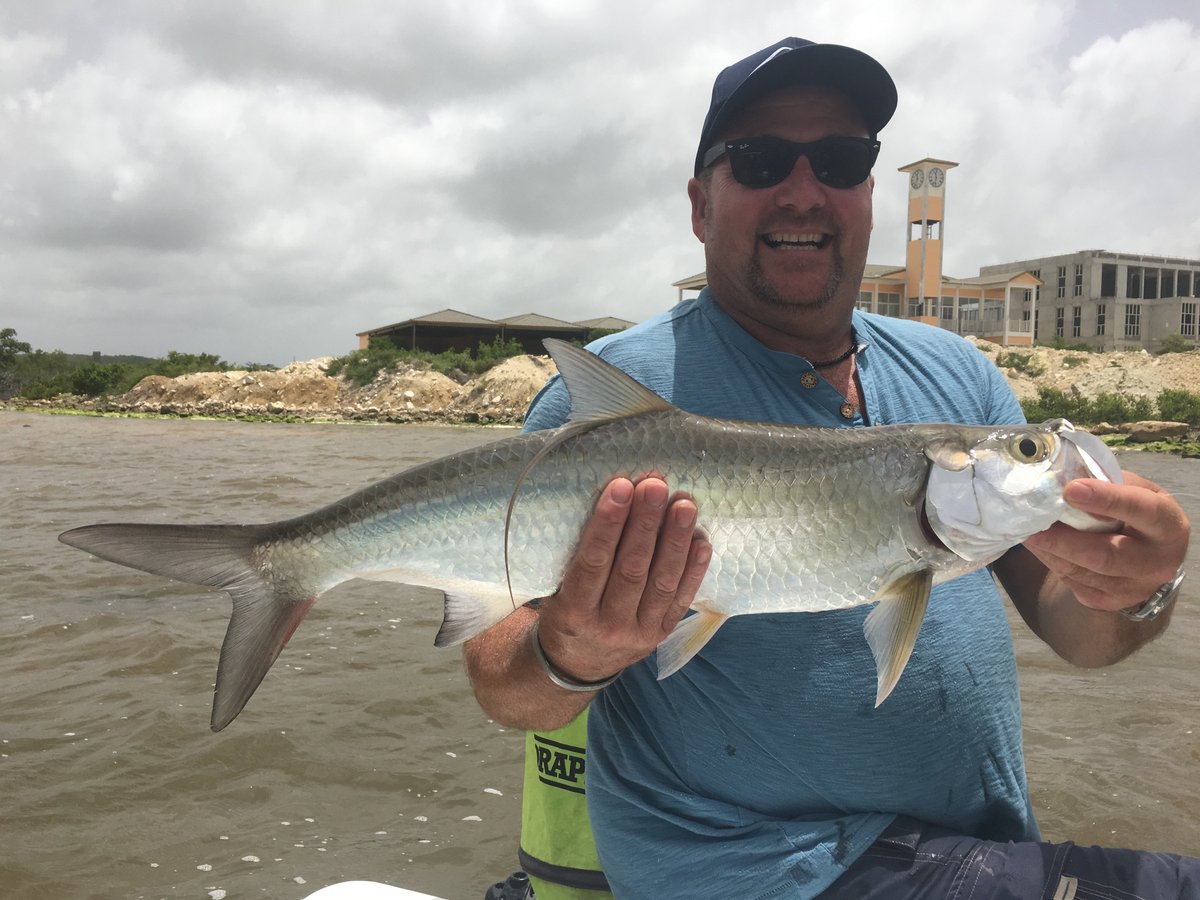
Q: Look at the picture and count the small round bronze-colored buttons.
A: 2